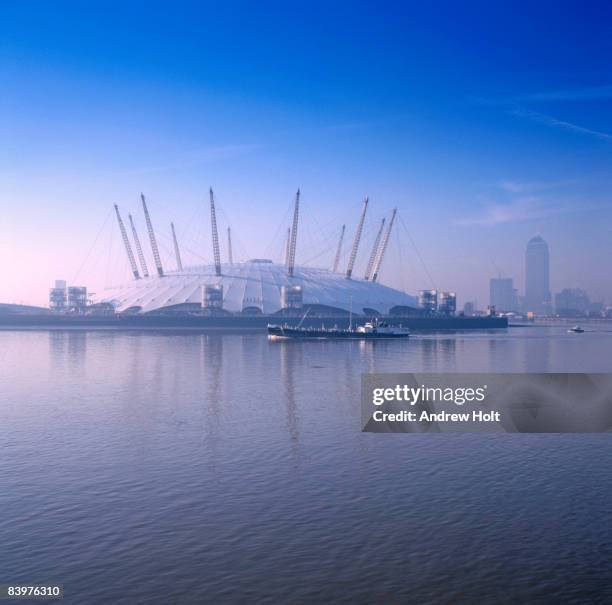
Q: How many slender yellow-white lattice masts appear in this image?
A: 12